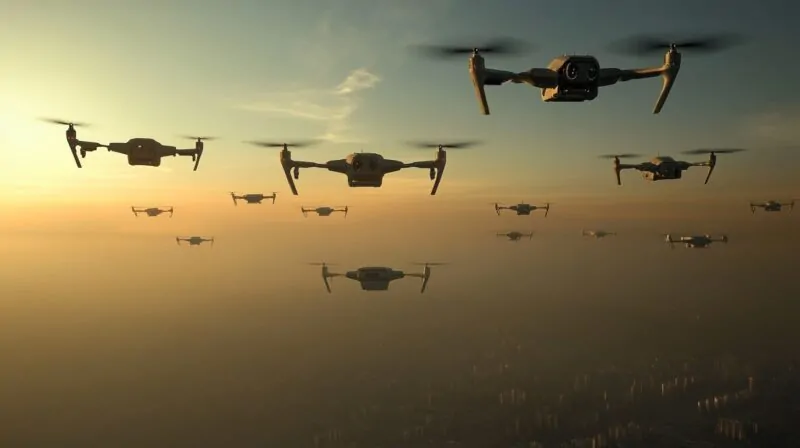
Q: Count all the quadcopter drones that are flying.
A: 14